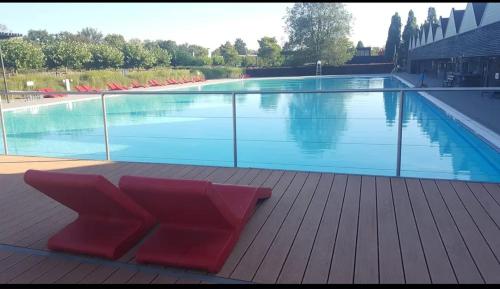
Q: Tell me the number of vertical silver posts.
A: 4